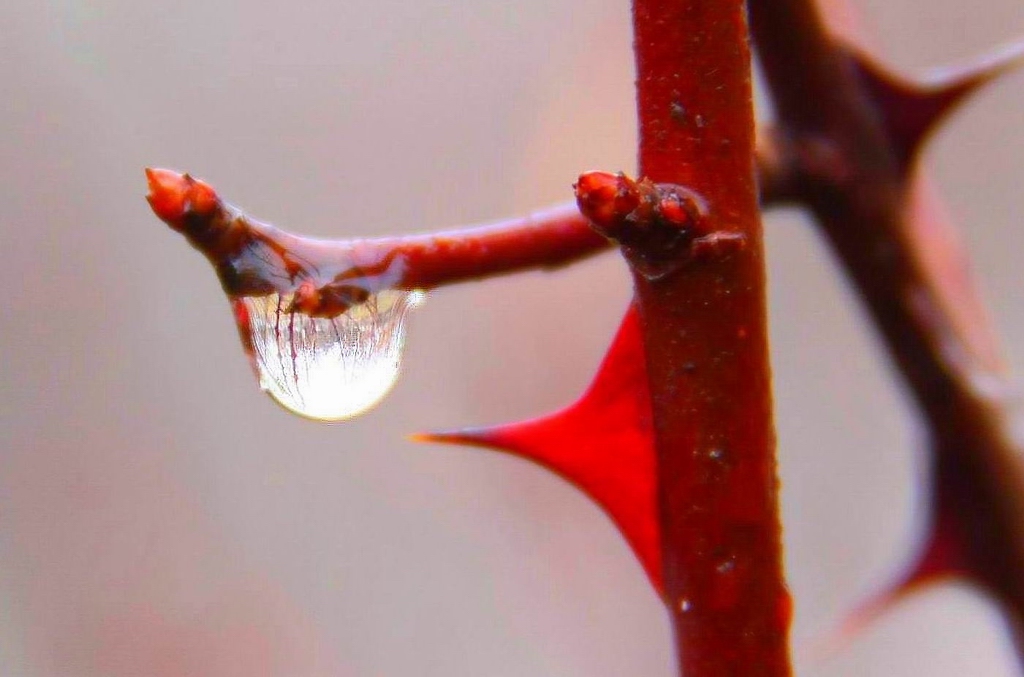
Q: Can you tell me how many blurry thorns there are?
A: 2